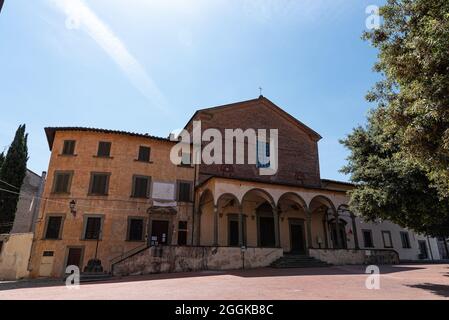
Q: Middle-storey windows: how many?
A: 4